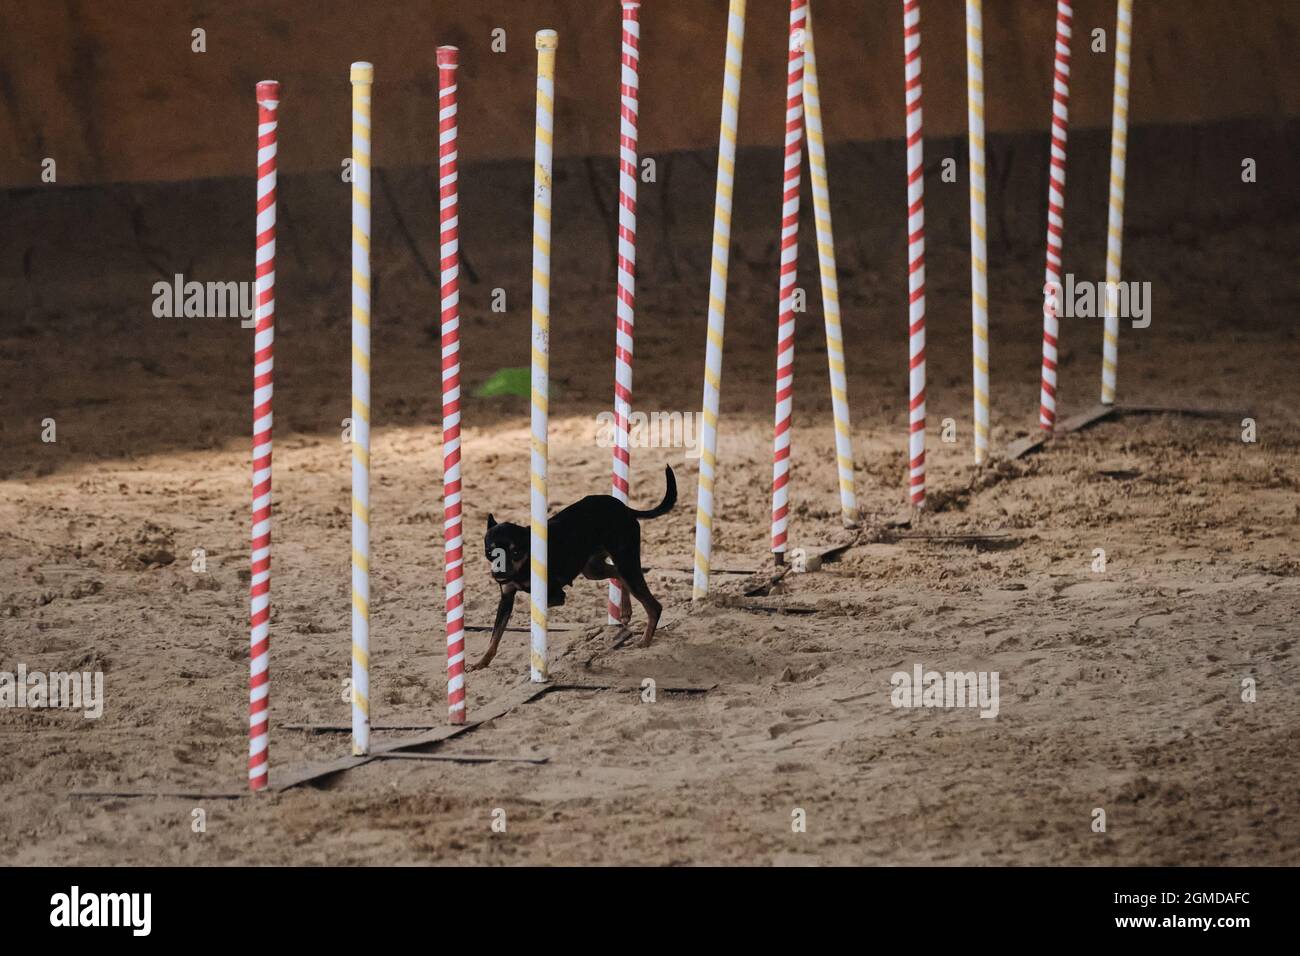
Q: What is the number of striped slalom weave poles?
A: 12